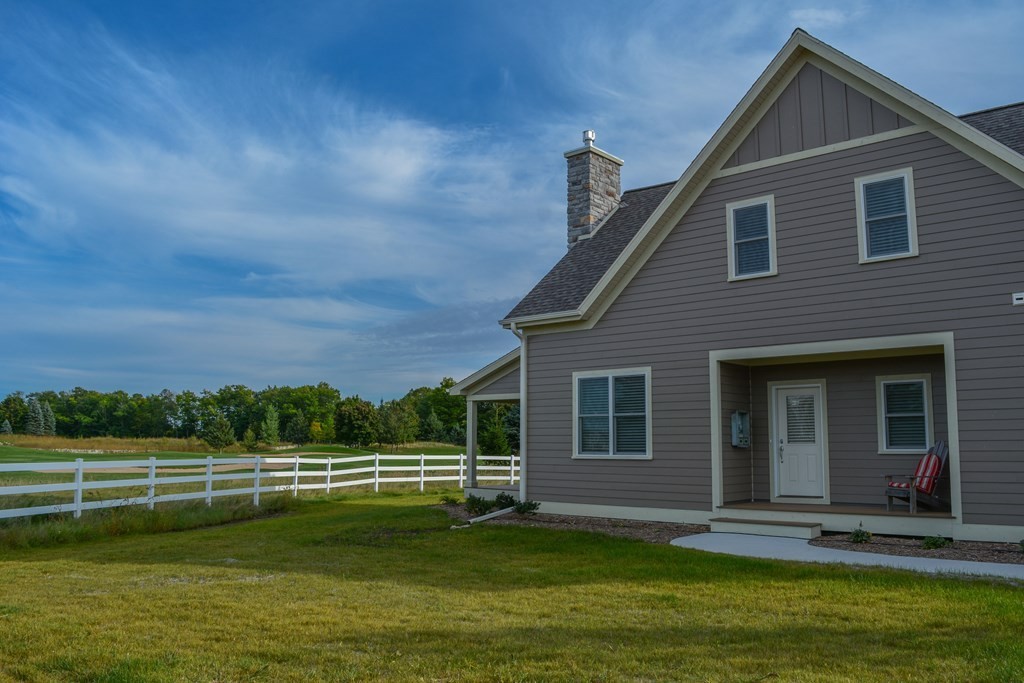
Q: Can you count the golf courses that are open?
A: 1